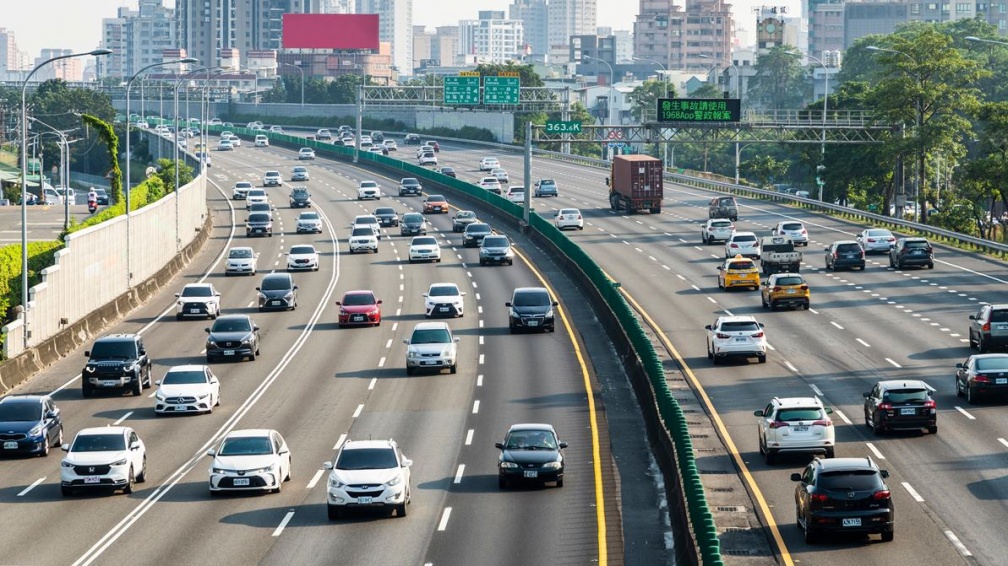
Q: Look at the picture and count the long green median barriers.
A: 1